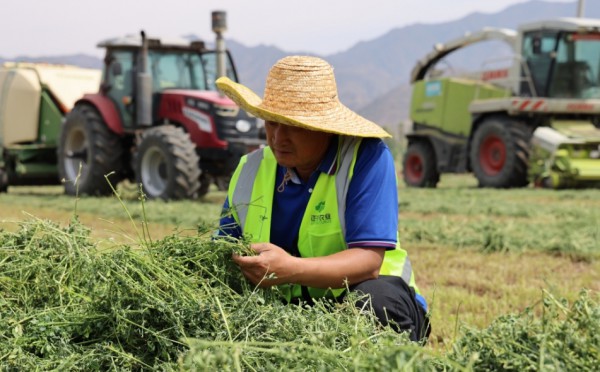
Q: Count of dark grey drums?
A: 0